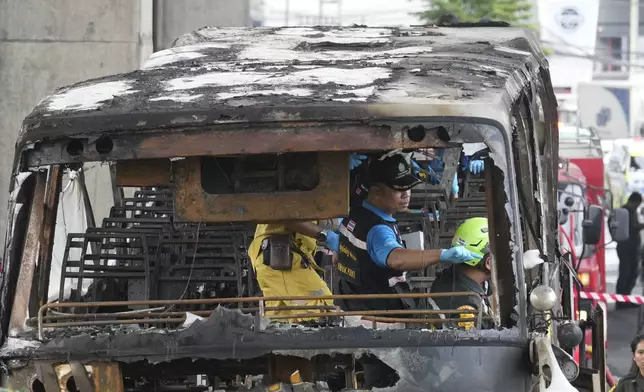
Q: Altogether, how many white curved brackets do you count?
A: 1